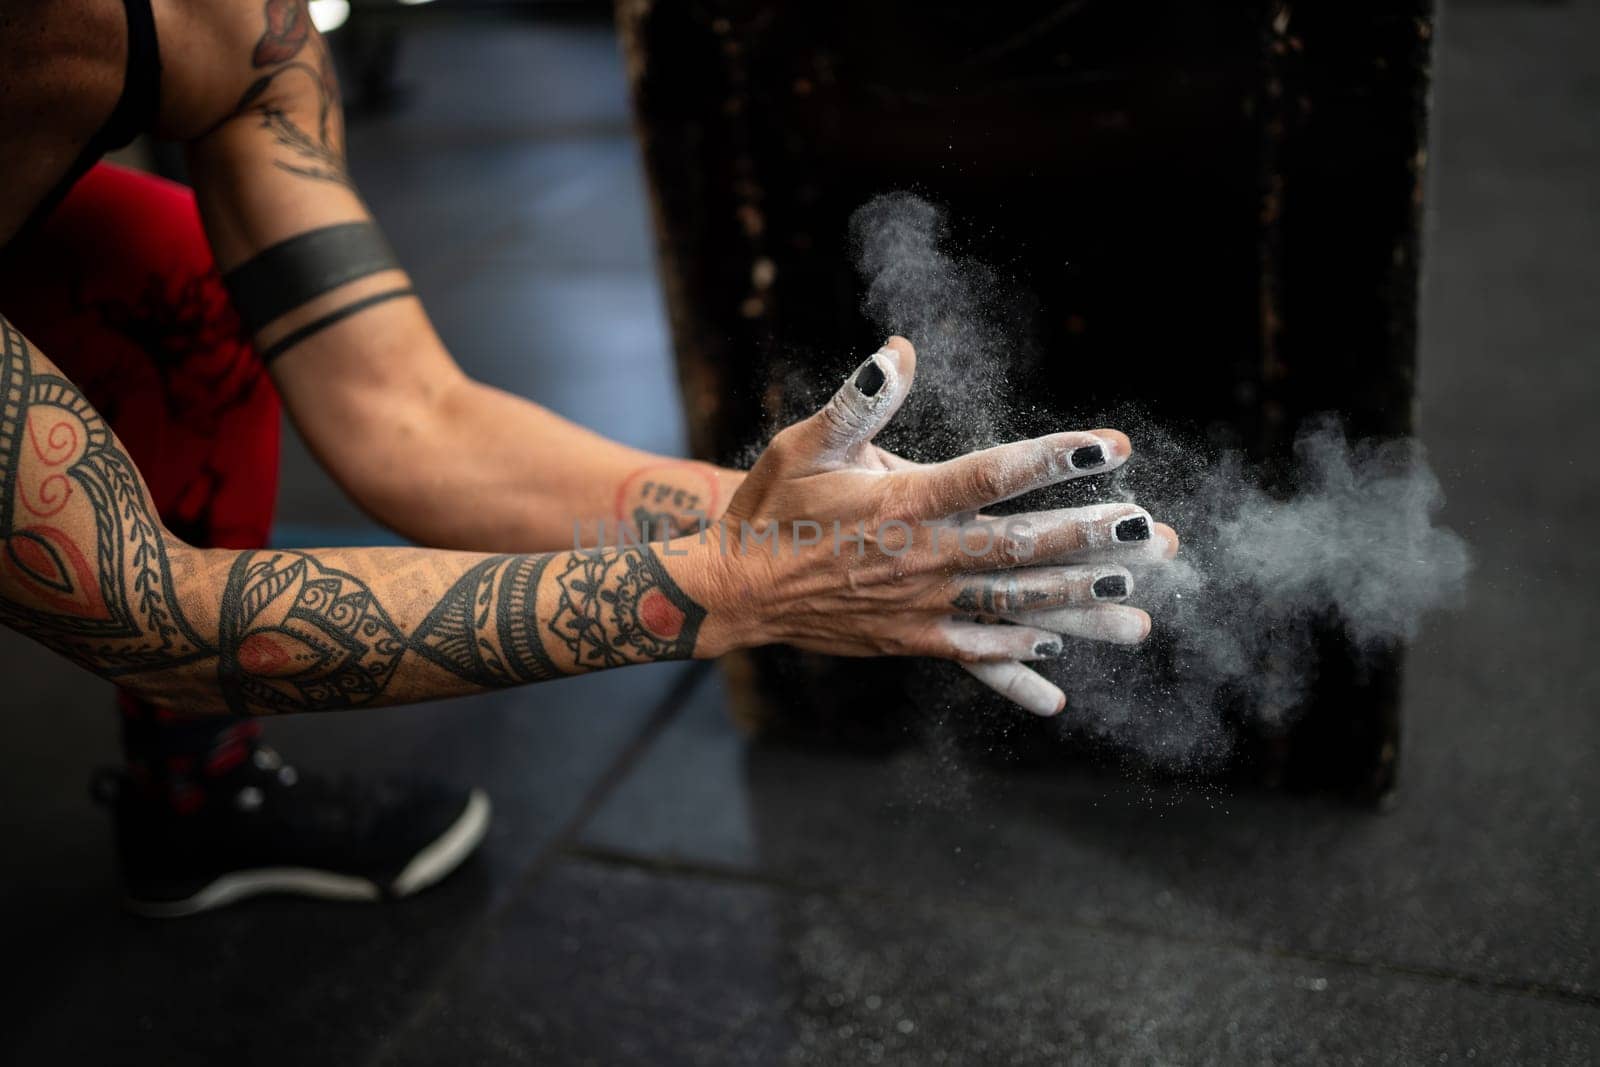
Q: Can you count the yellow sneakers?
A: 0